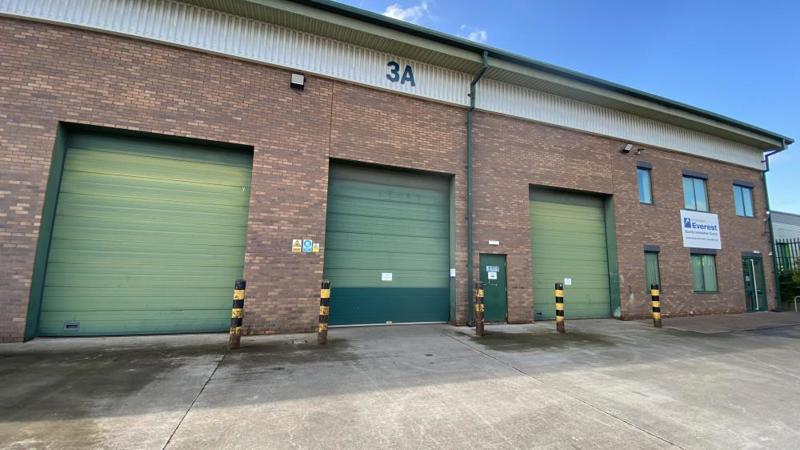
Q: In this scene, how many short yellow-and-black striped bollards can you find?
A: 5